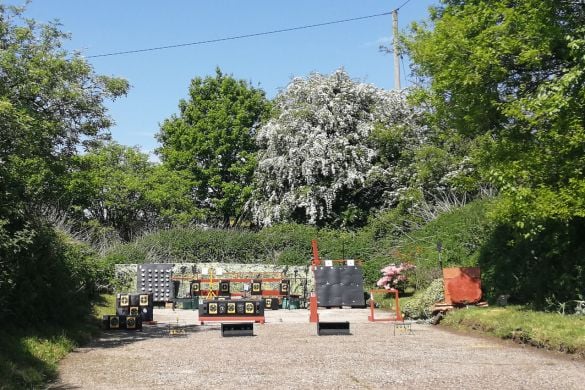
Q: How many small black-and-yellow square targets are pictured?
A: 13